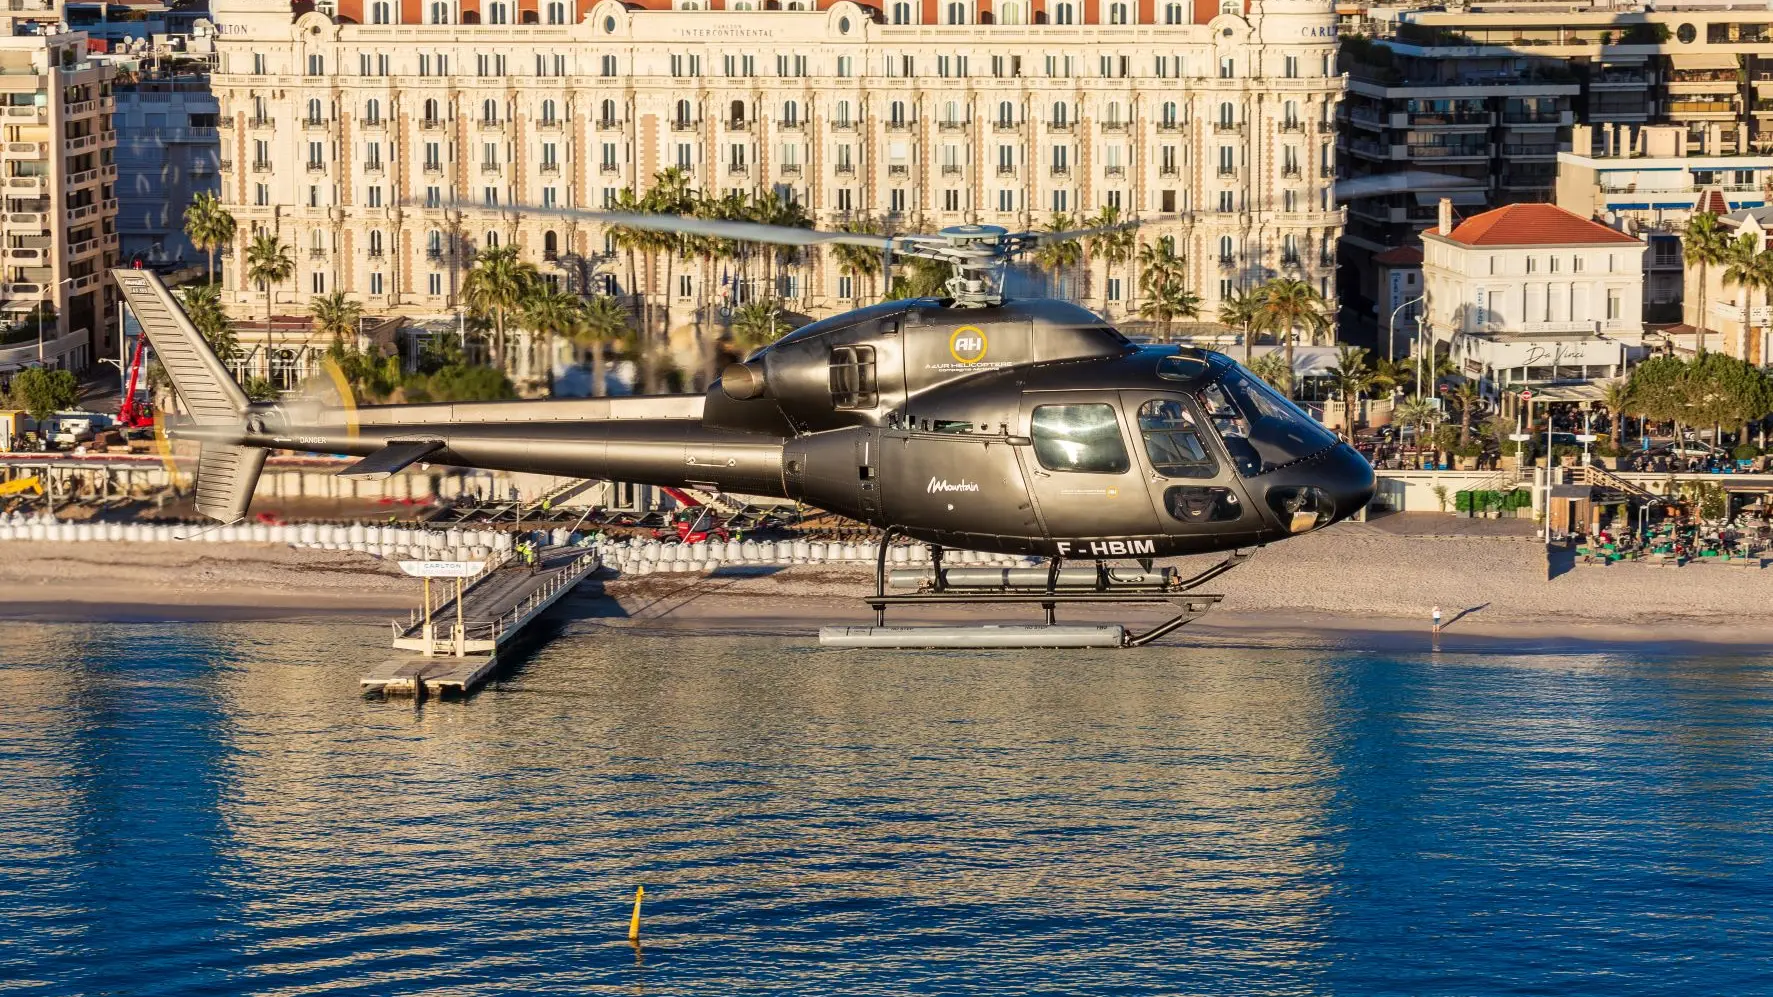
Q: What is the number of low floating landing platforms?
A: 1